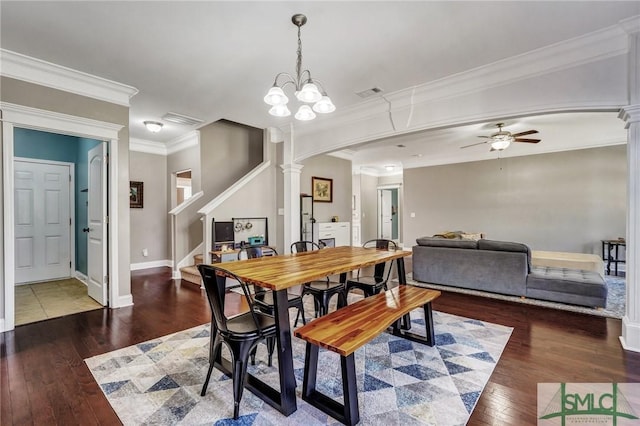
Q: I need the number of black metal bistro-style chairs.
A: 4